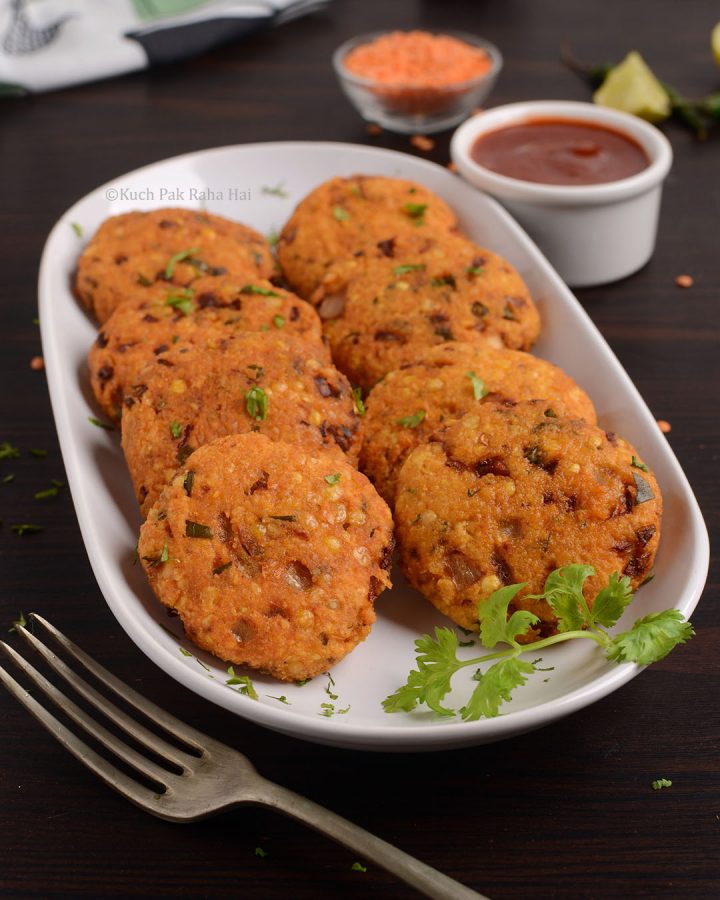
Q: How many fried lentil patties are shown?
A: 8